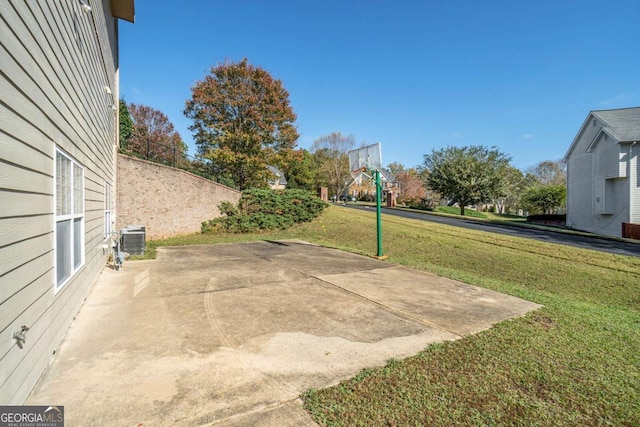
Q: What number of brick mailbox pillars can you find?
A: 2